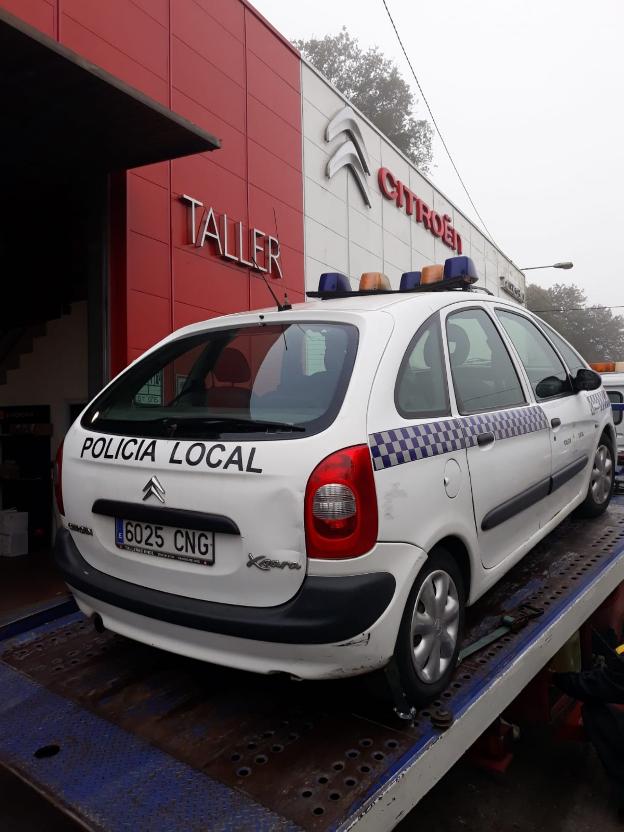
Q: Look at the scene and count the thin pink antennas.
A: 0